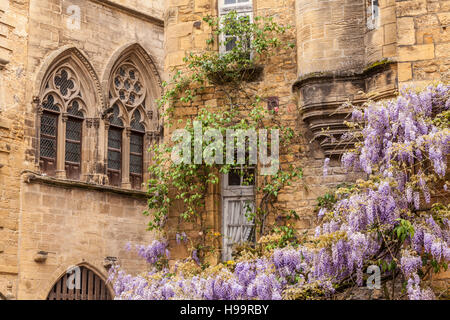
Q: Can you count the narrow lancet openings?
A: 4